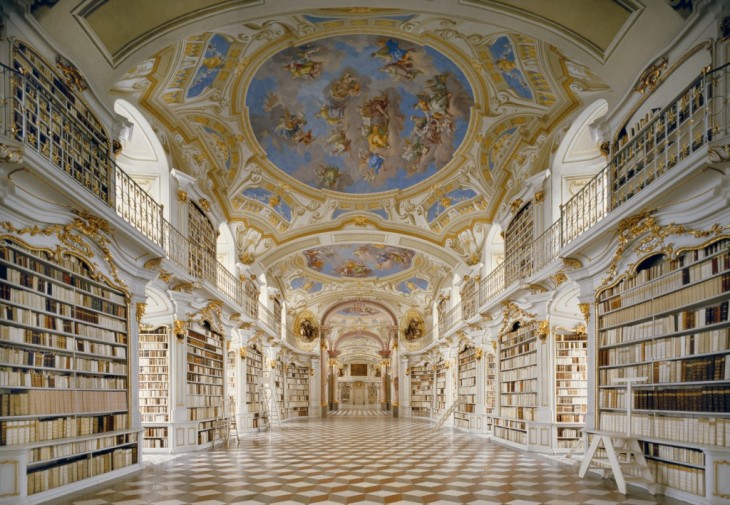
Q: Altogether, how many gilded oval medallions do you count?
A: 2